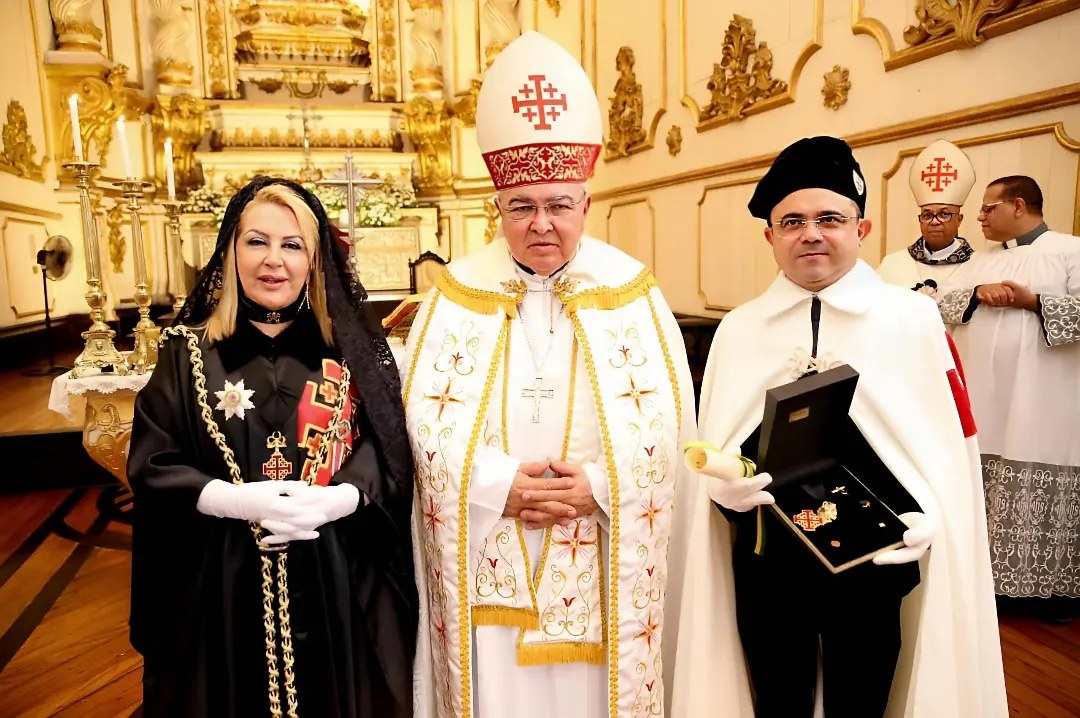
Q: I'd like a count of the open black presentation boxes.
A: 1